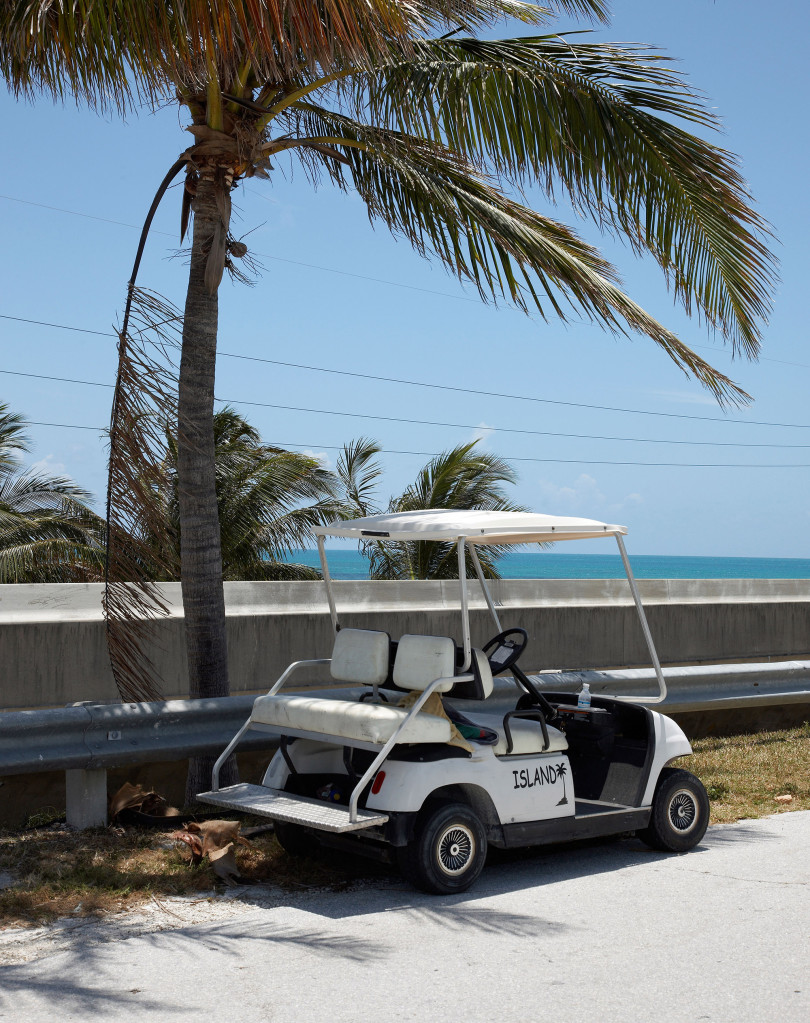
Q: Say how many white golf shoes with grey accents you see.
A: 0